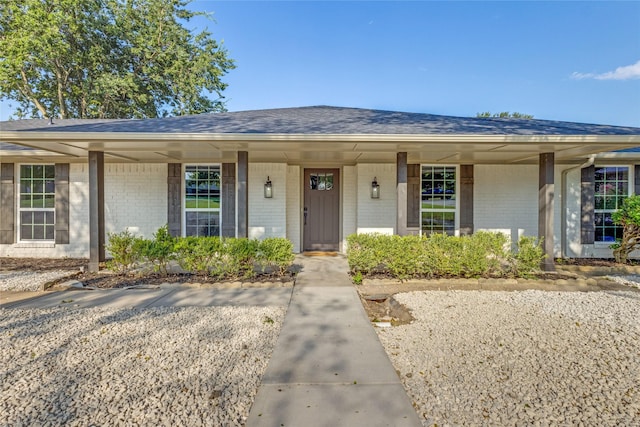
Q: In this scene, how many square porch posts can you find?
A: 4